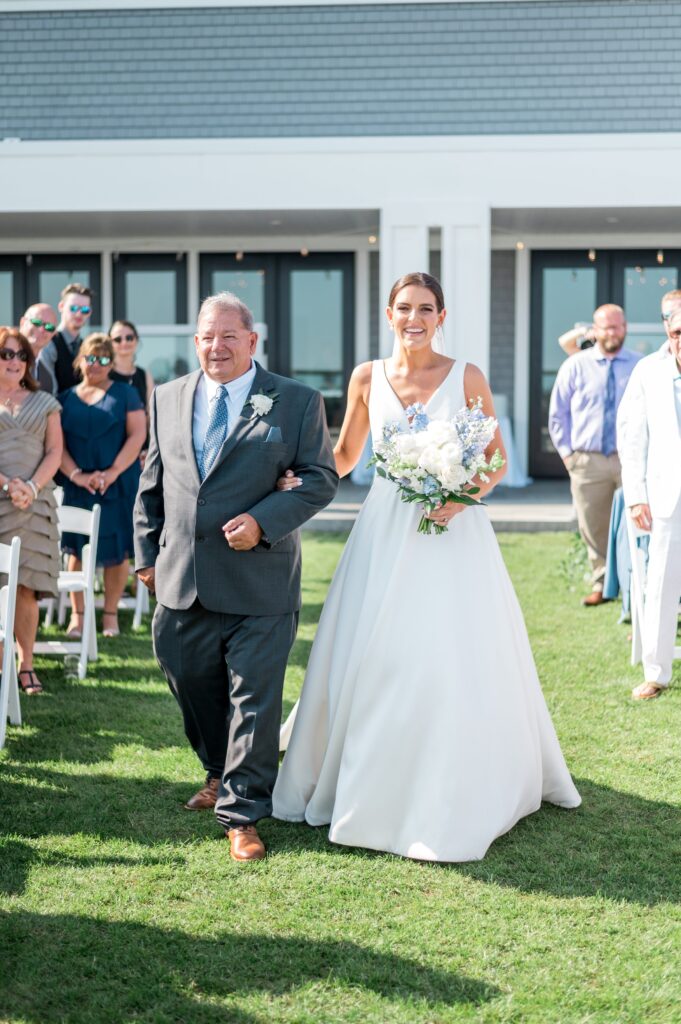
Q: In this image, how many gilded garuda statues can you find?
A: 0